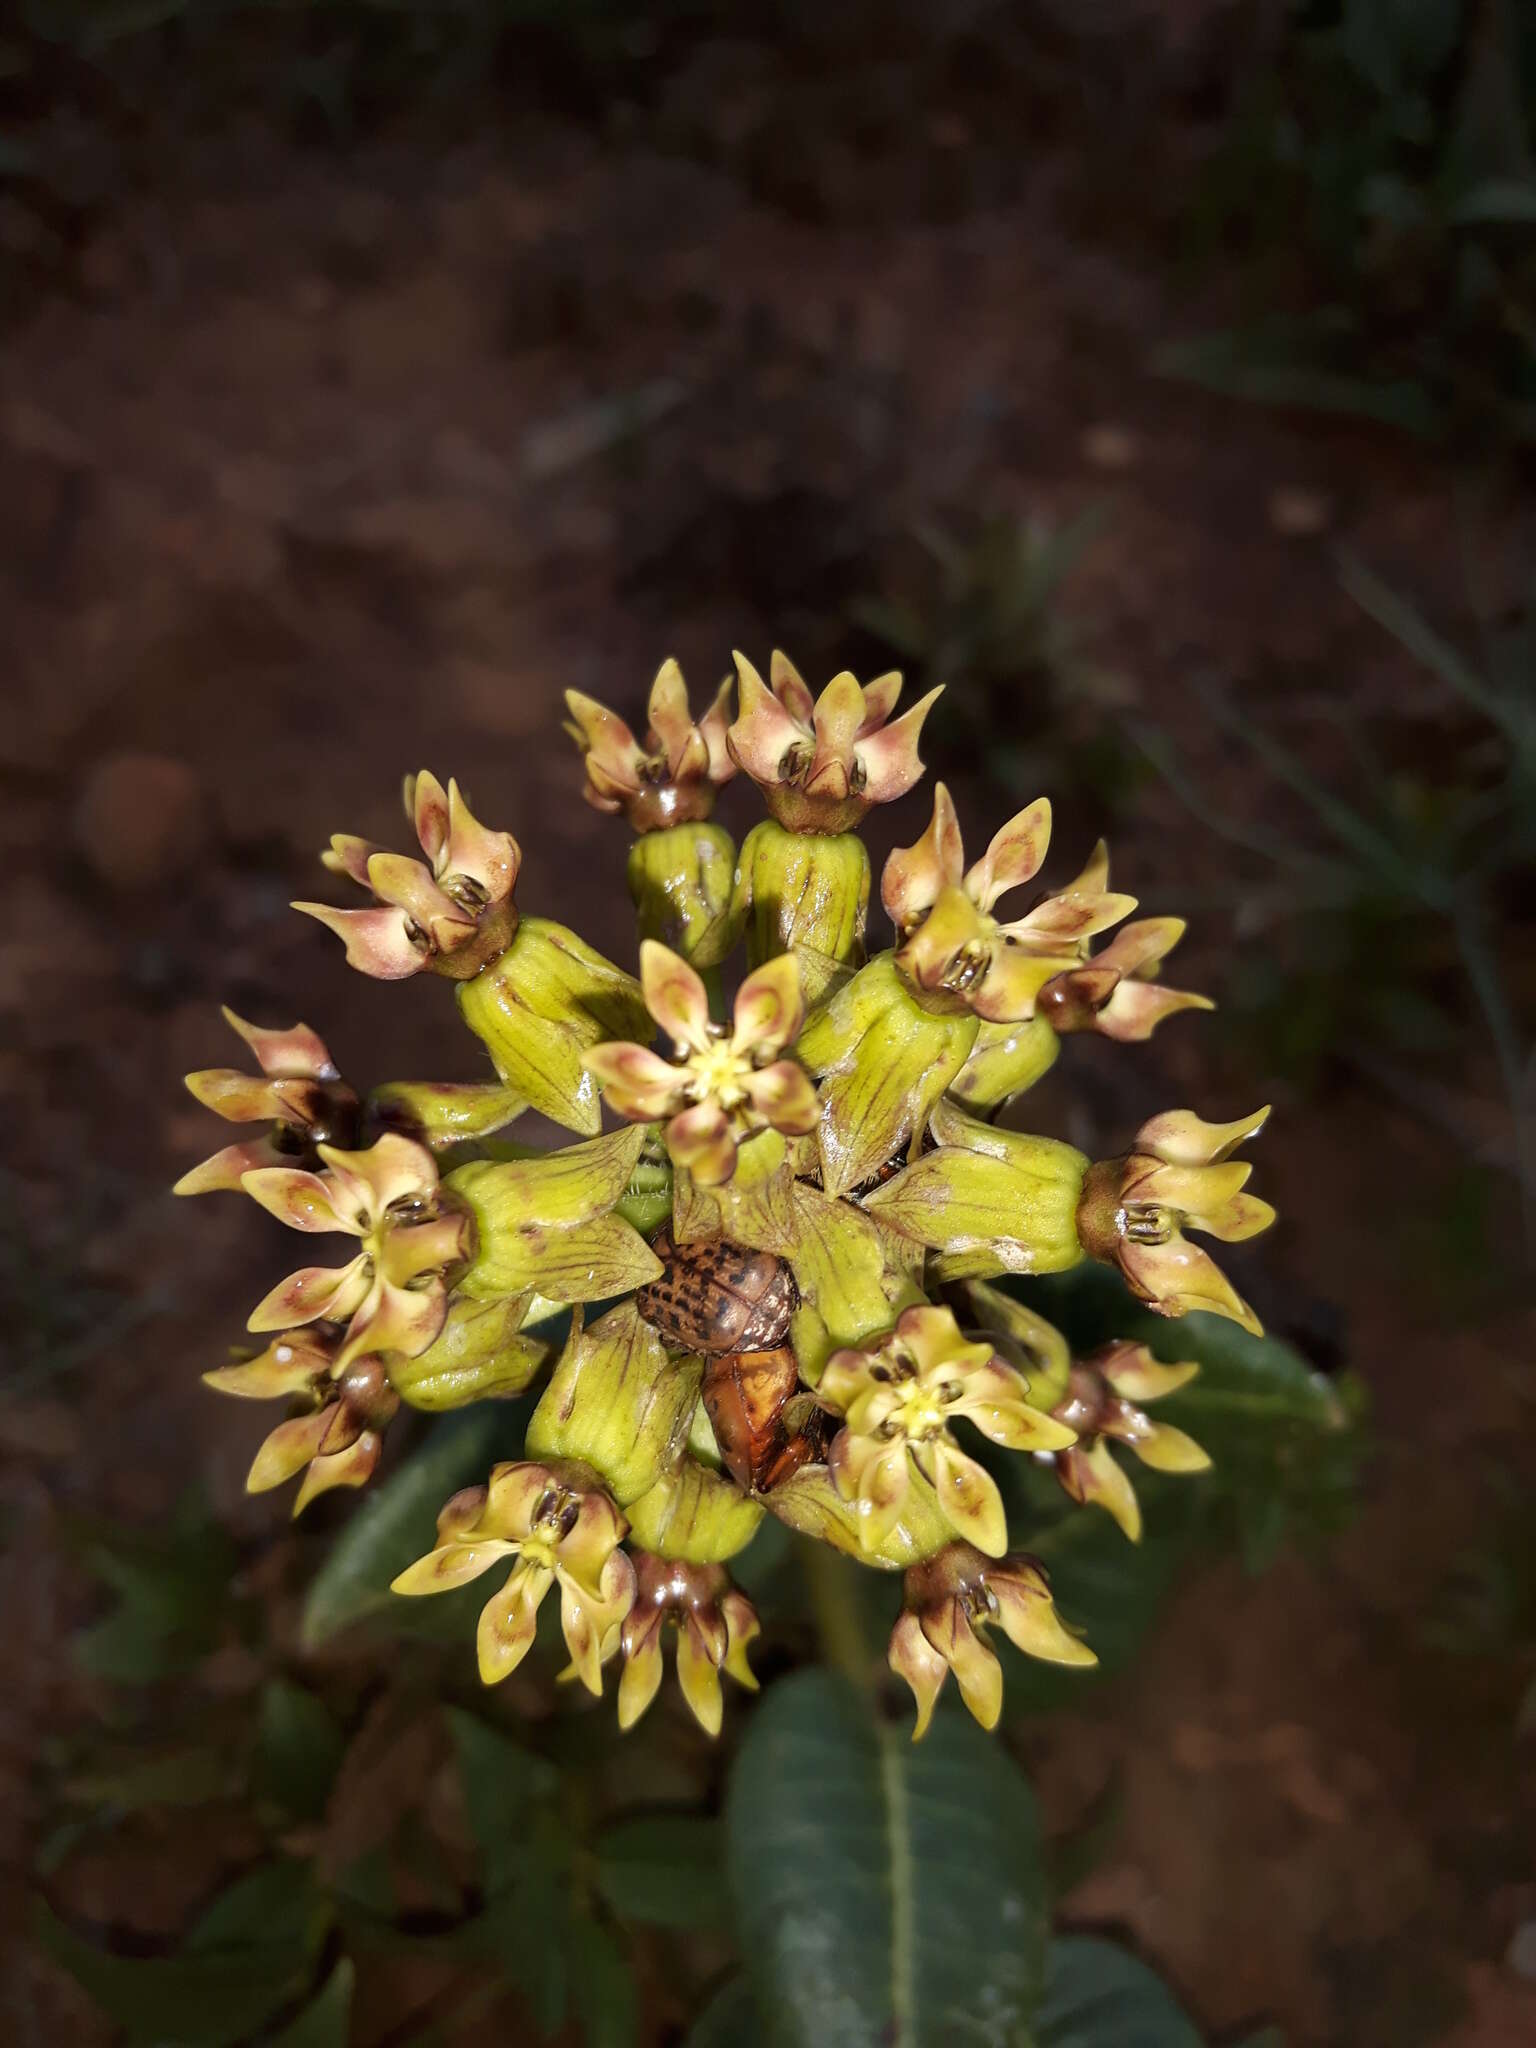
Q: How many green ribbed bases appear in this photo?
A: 15